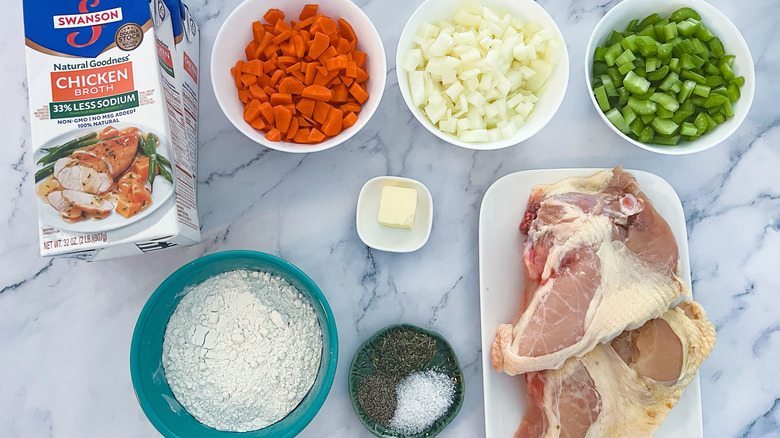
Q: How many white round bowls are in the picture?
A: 3